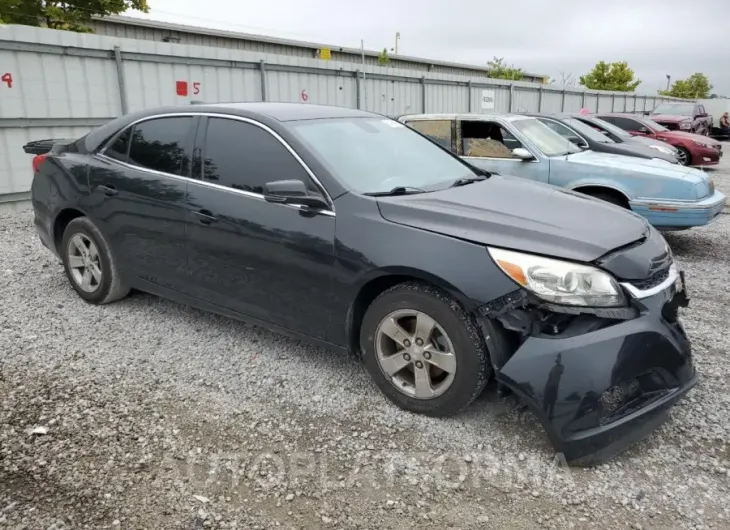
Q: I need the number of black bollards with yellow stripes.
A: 0